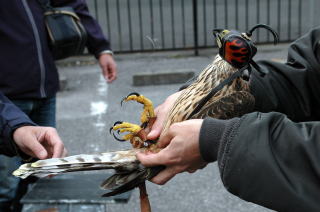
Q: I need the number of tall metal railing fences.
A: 1